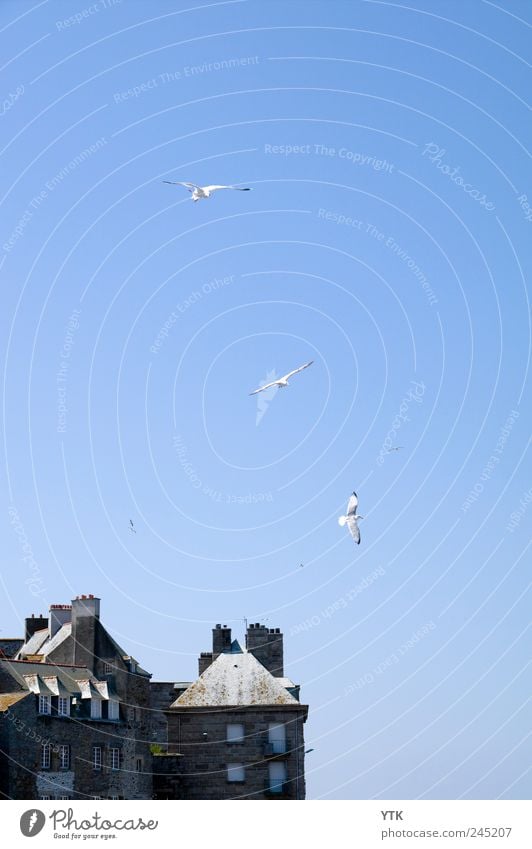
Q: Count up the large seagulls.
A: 3